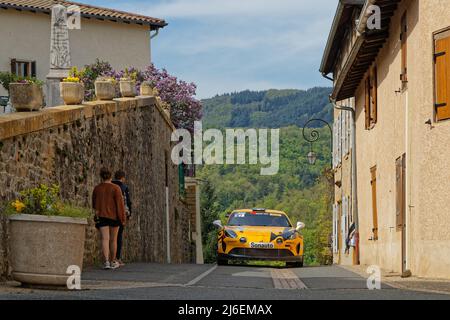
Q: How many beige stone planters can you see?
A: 6